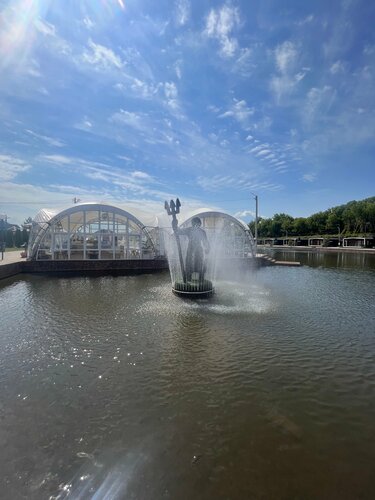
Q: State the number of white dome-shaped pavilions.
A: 2